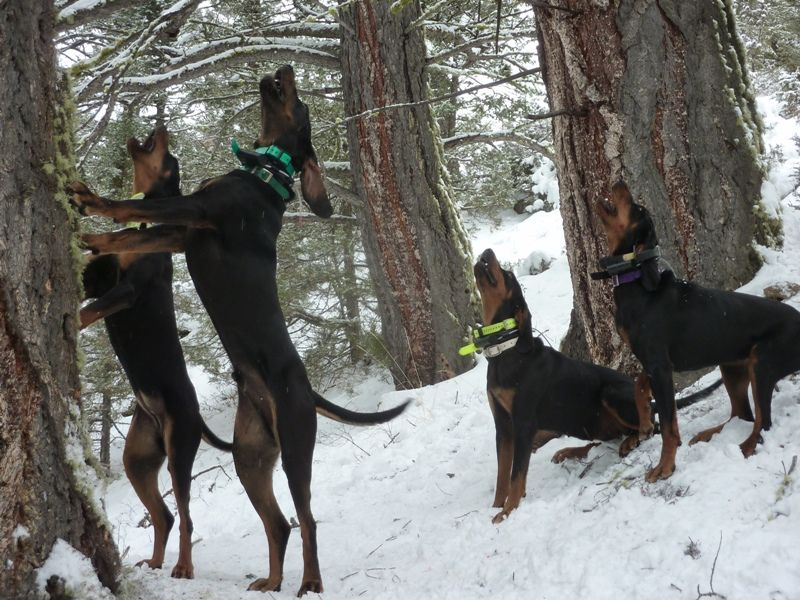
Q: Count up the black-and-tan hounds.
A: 4